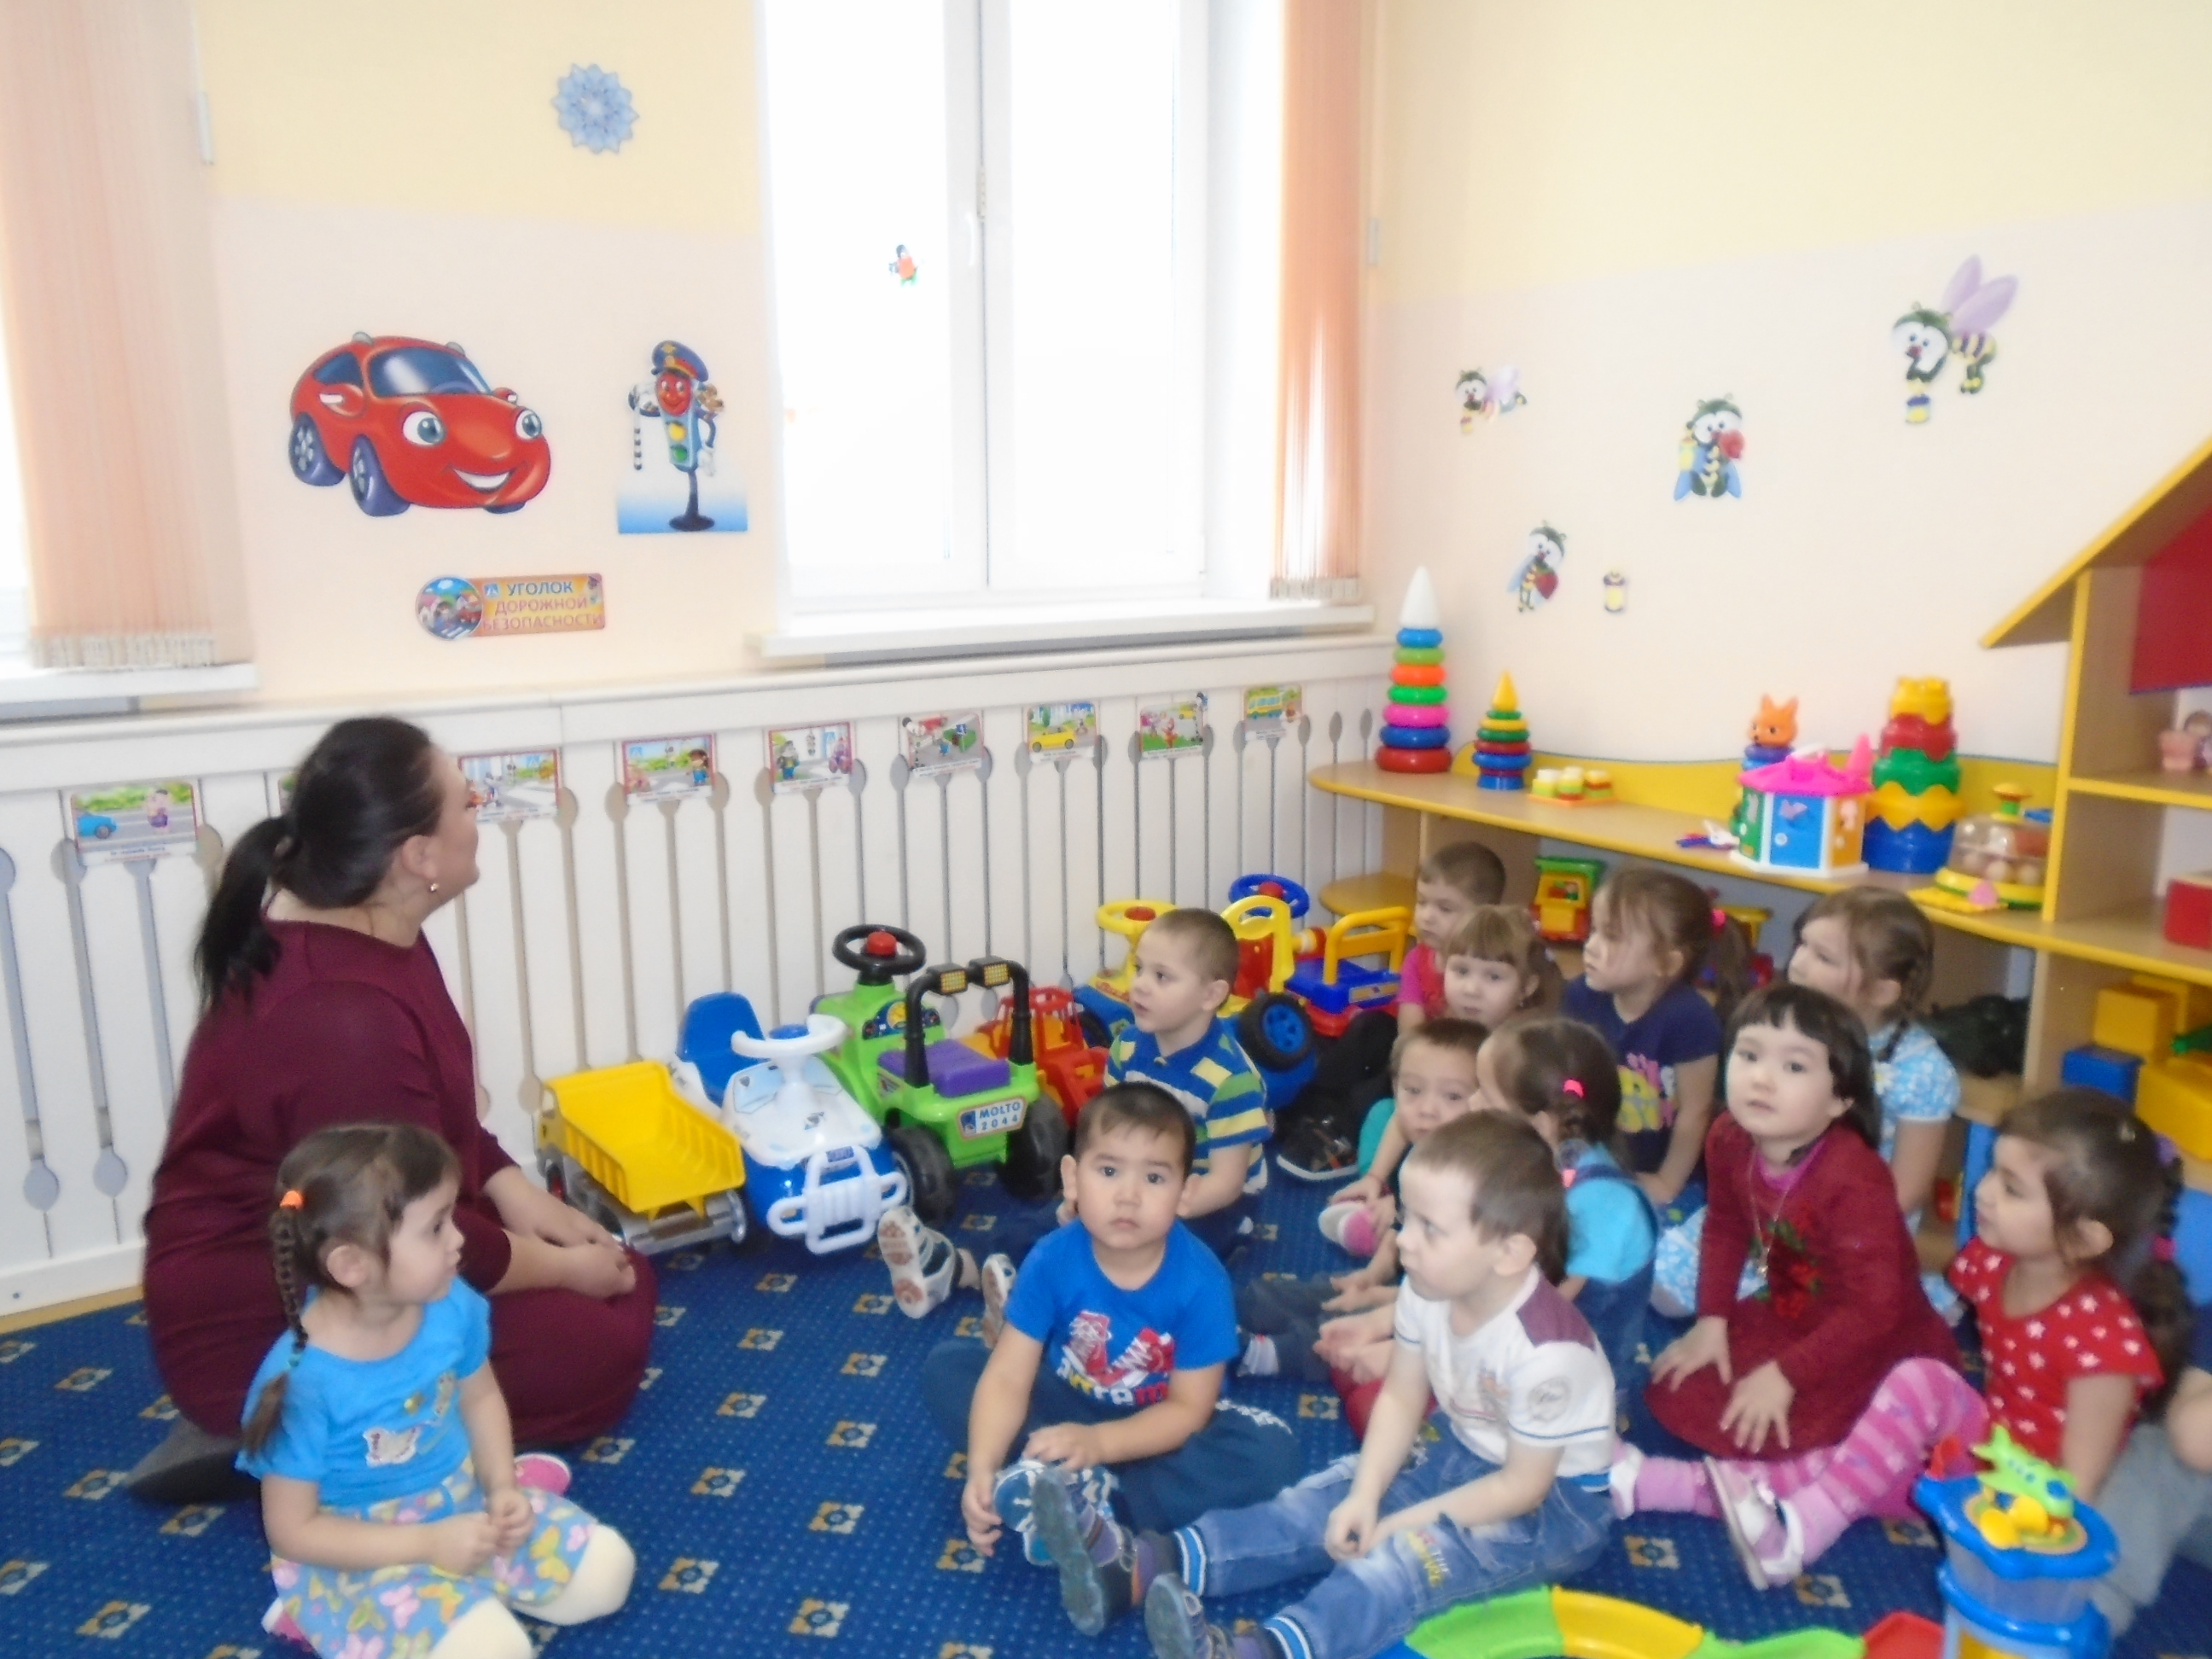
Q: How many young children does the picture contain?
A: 12